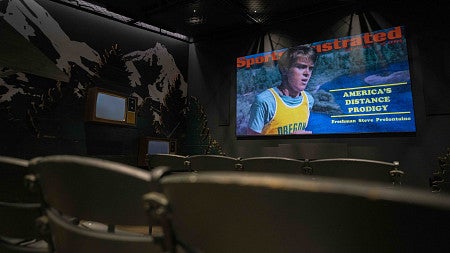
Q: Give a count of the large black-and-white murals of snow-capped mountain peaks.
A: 1